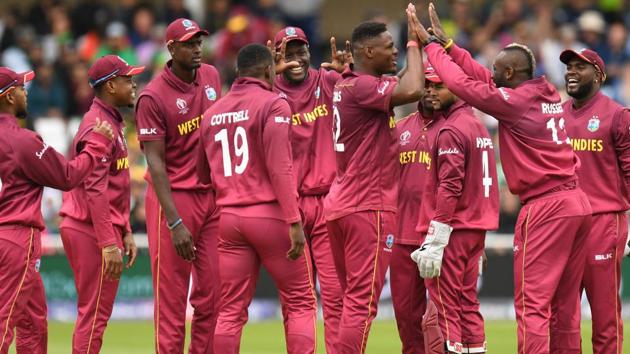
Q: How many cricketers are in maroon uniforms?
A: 10